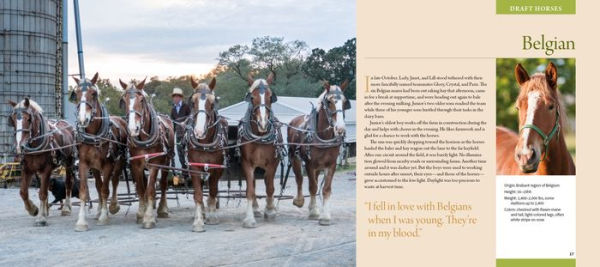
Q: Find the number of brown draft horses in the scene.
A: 7